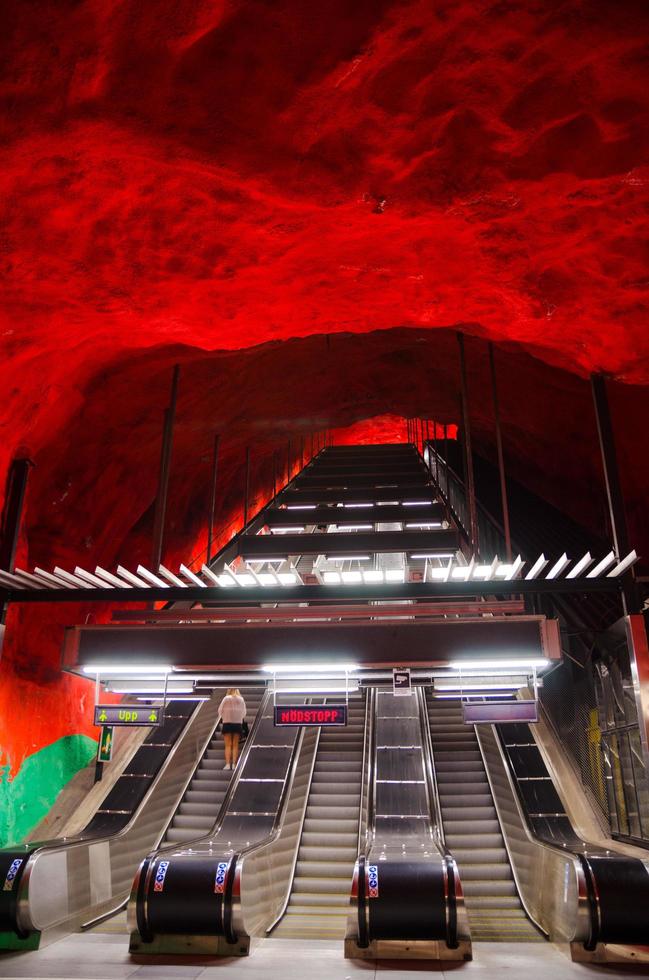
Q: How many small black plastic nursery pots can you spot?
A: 0